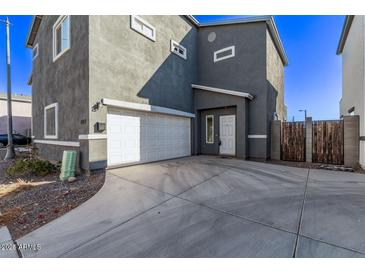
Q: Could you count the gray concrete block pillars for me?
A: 3